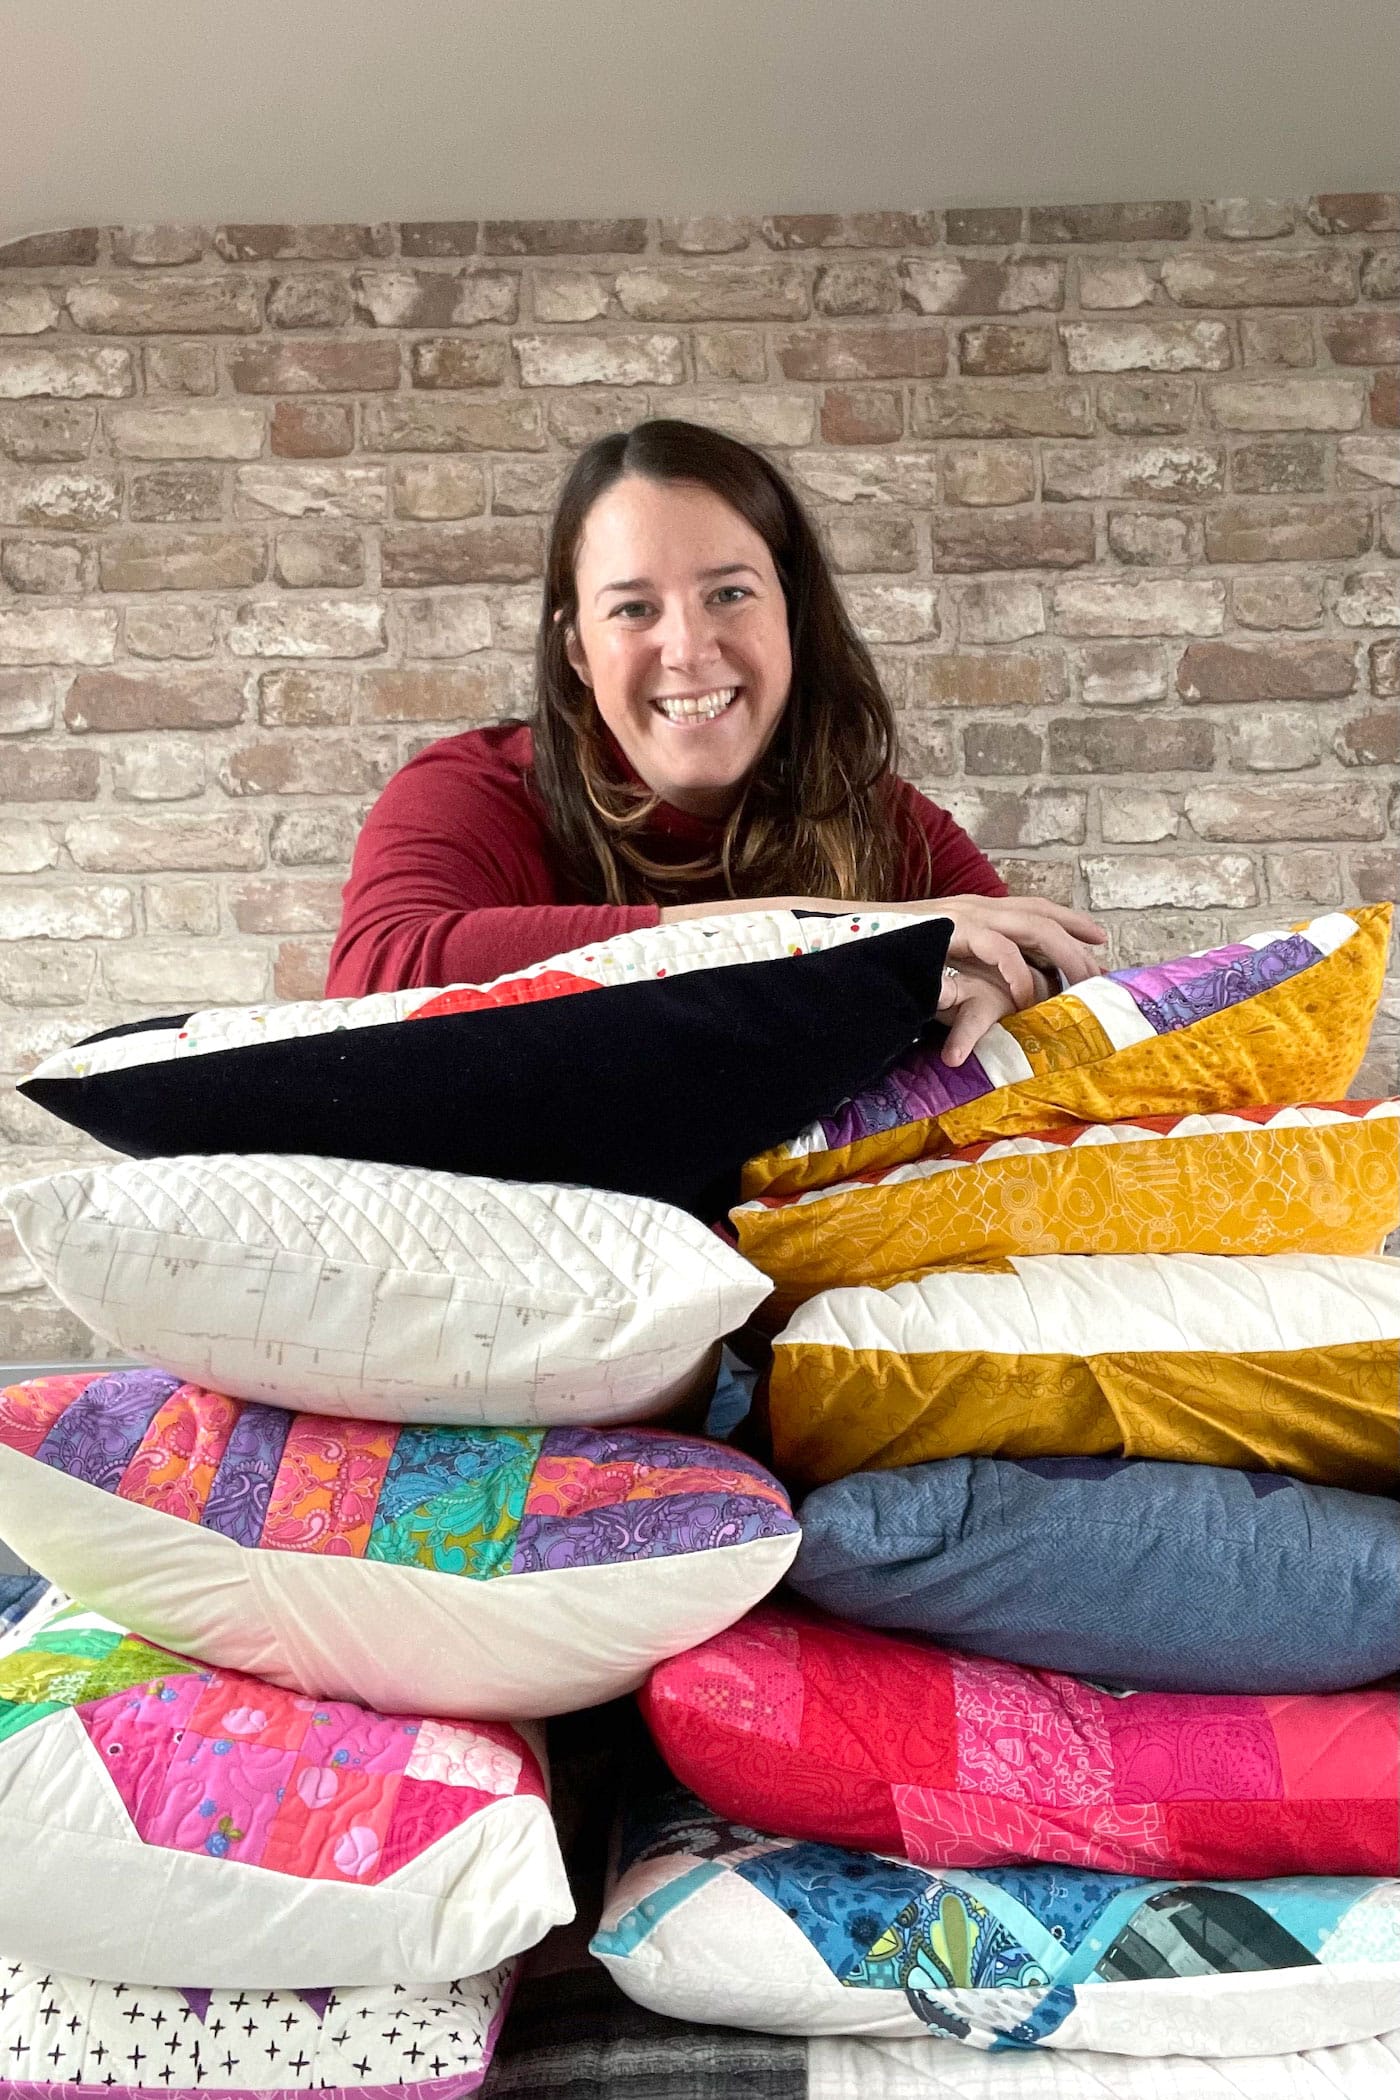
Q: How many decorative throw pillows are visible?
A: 11